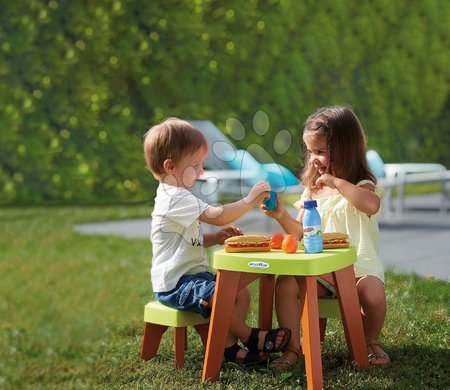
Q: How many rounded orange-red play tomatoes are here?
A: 2